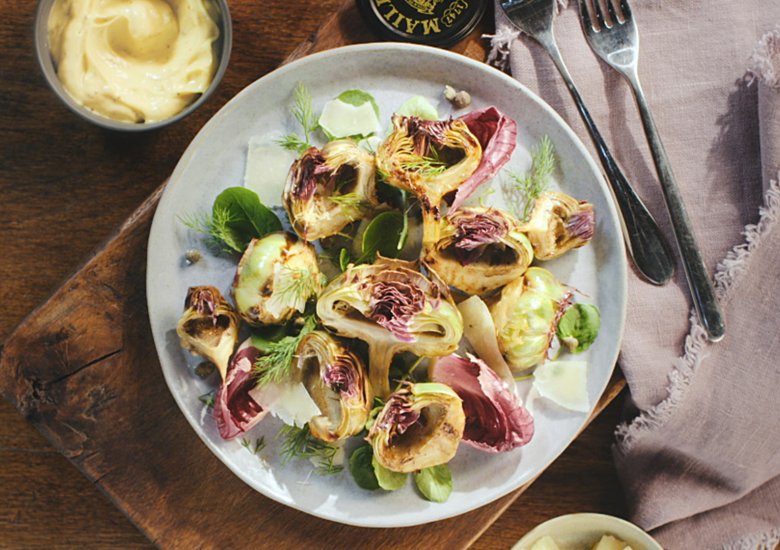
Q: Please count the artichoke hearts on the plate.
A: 10